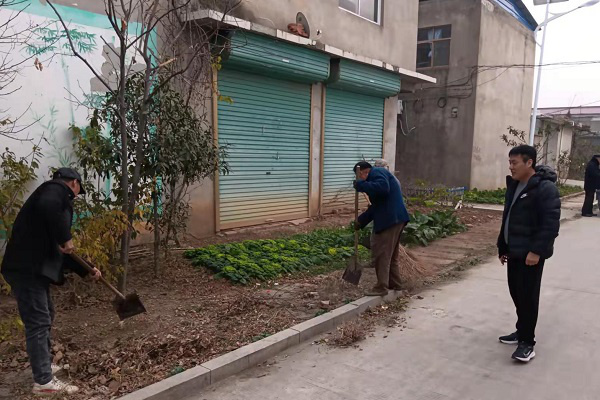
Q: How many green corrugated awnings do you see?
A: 2